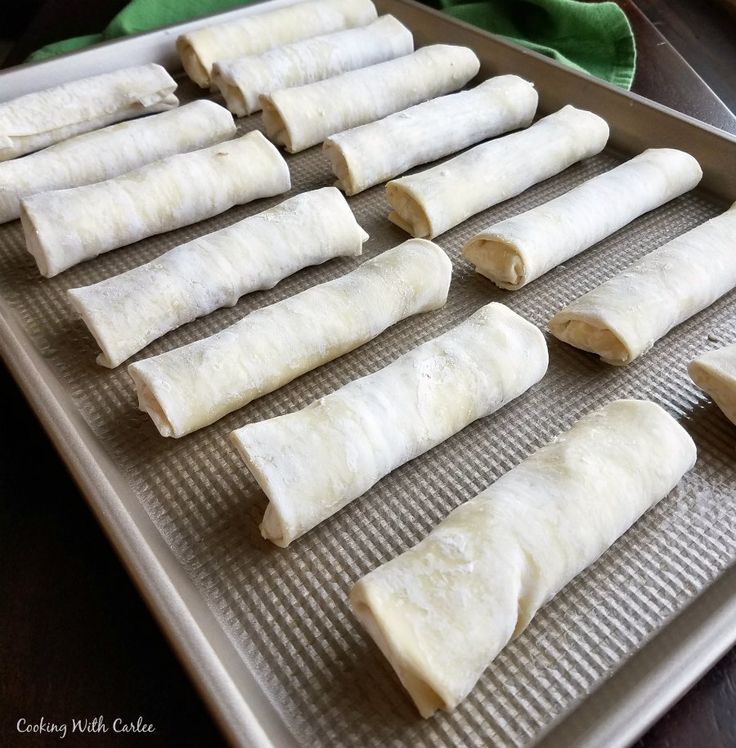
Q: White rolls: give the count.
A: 15